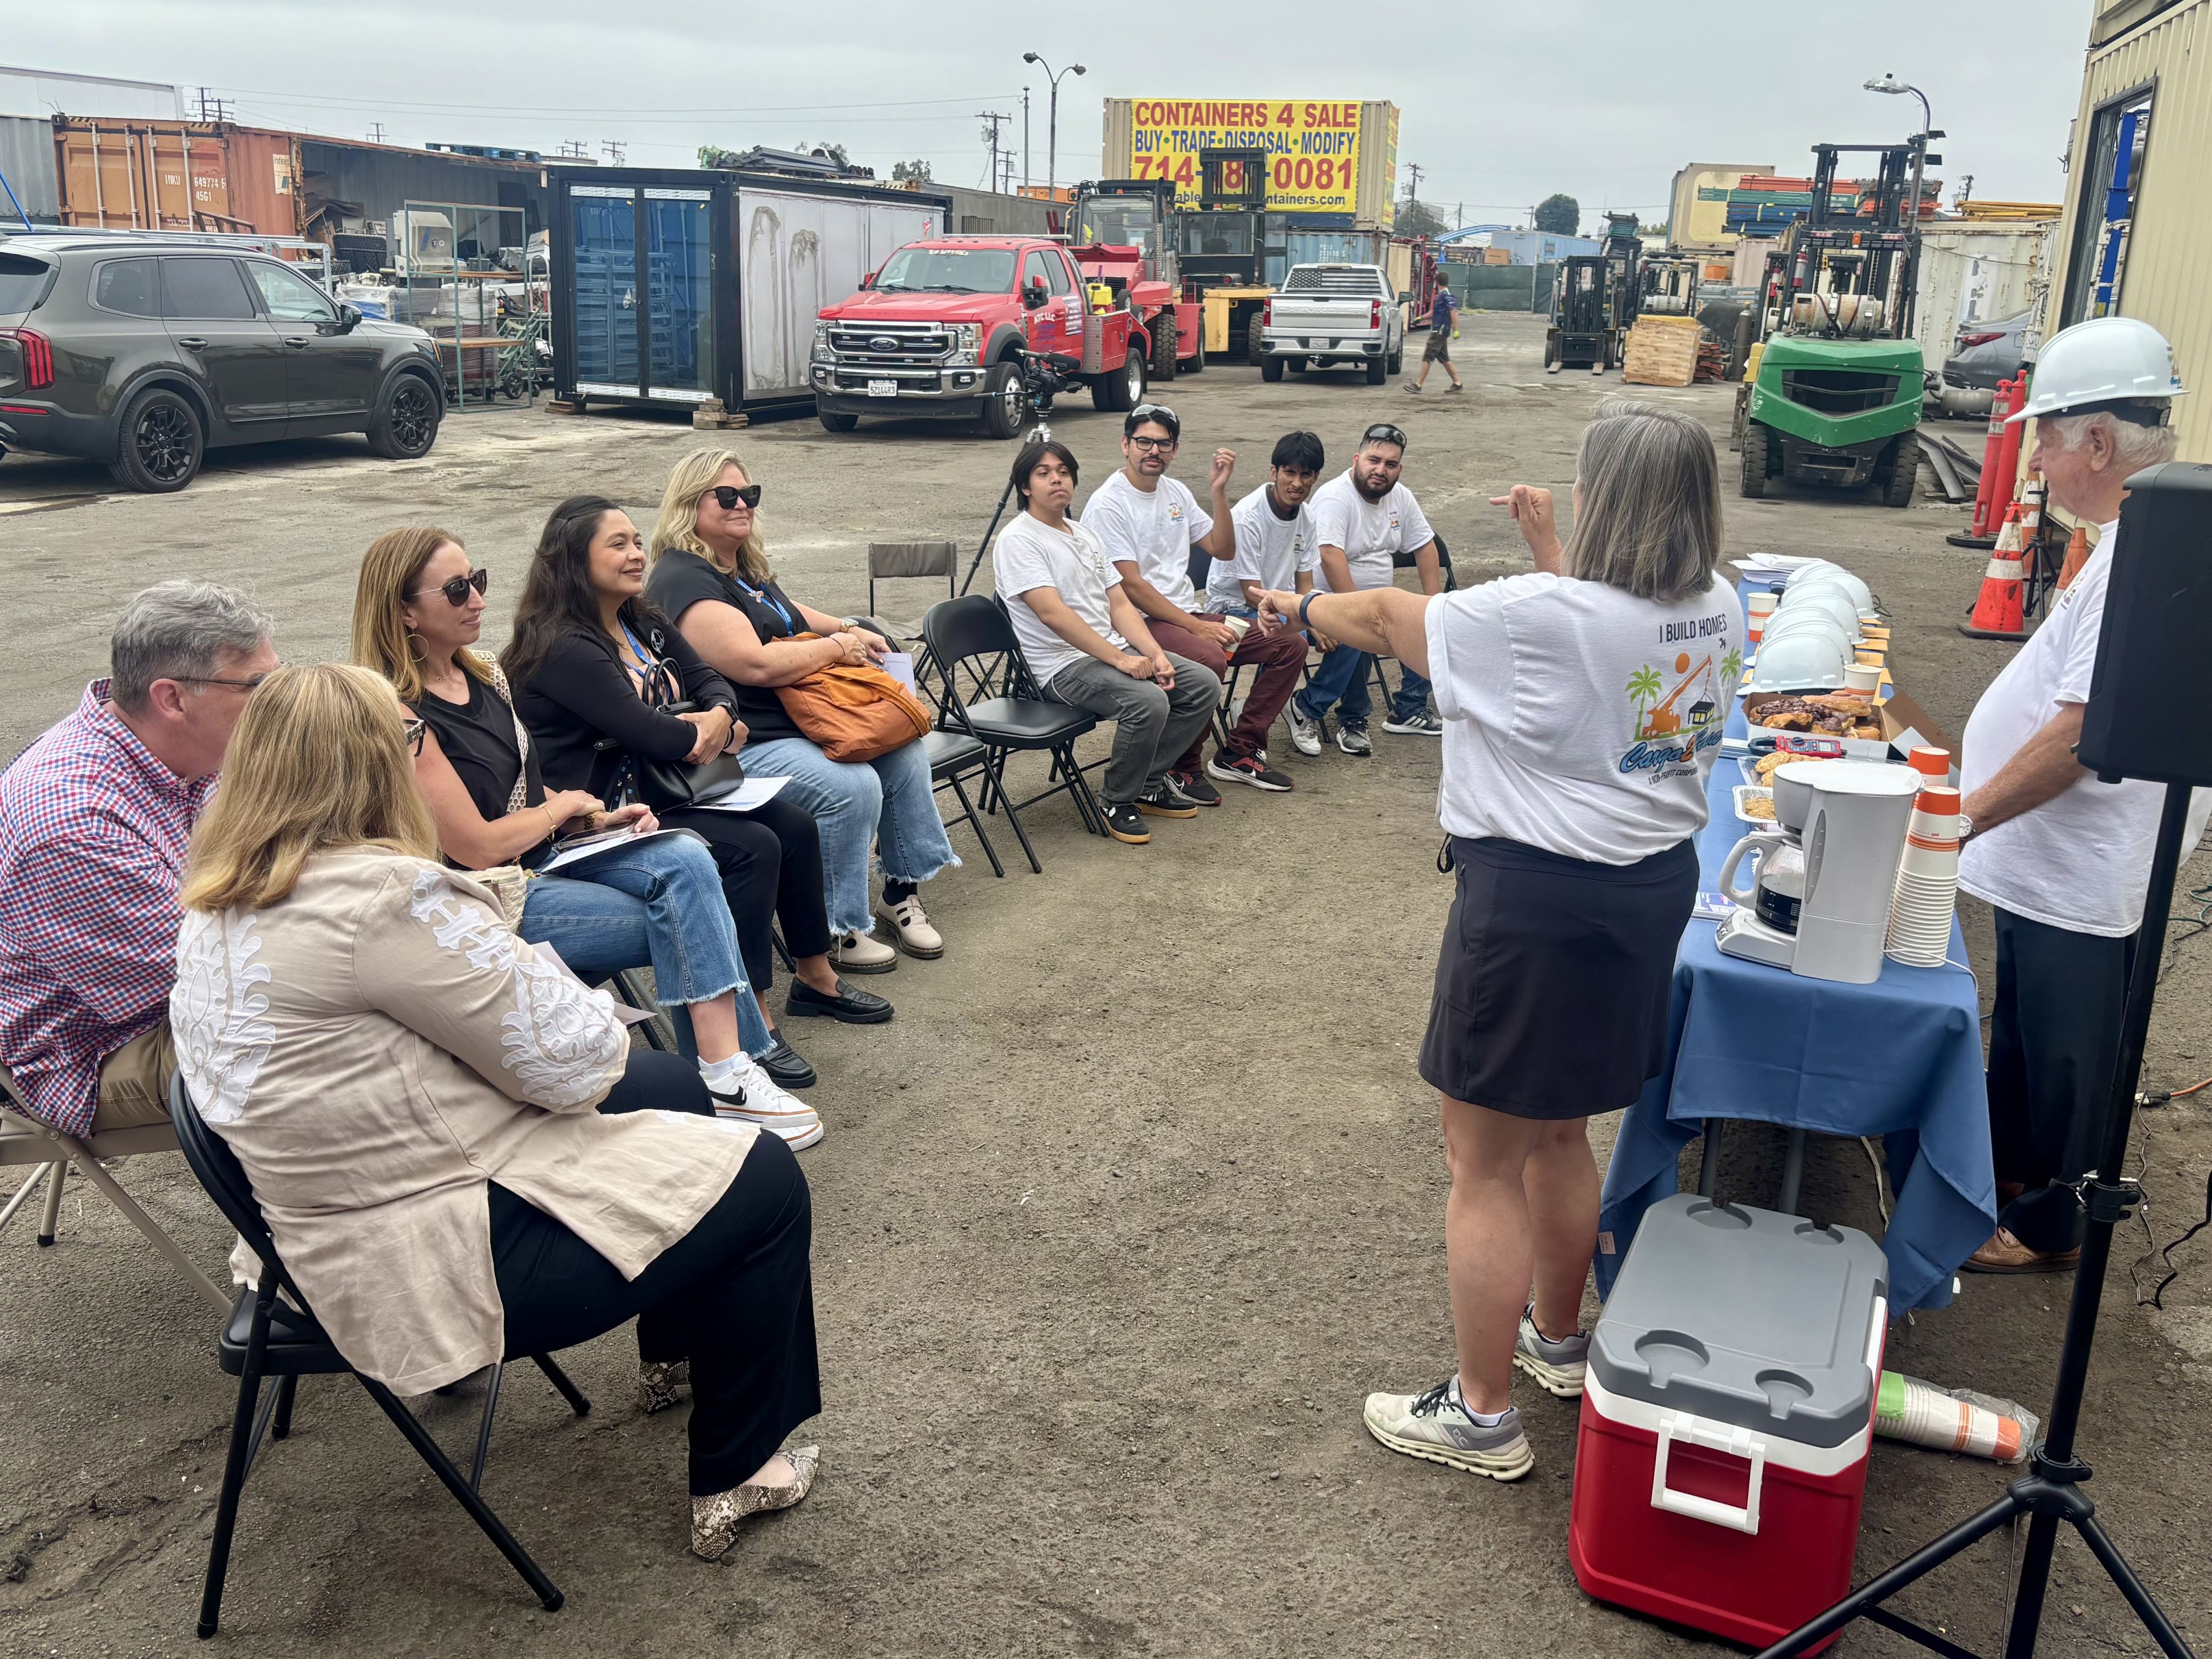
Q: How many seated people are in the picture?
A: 9